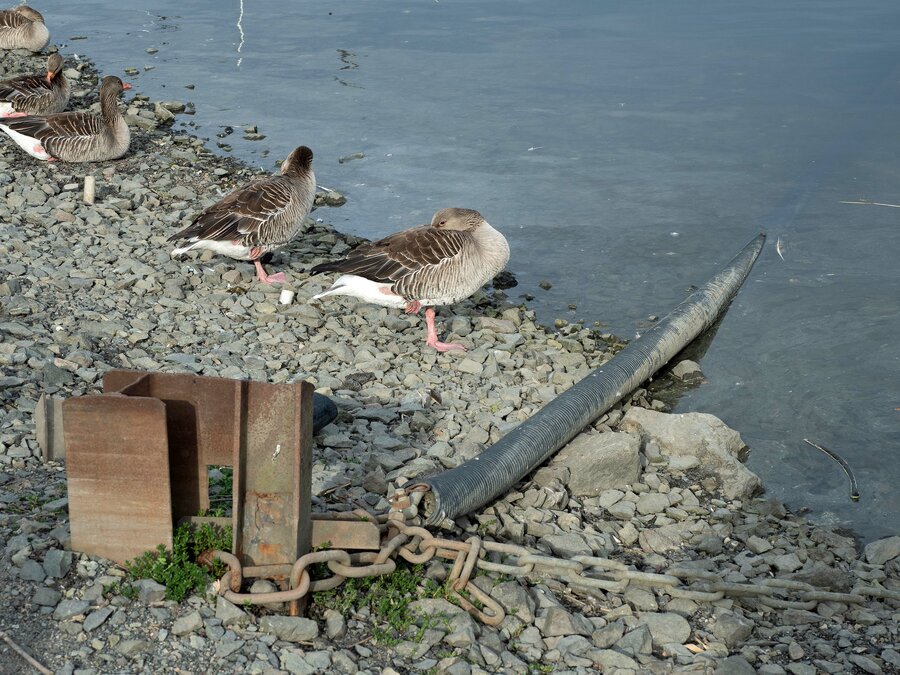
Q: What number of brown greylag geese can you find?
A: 5